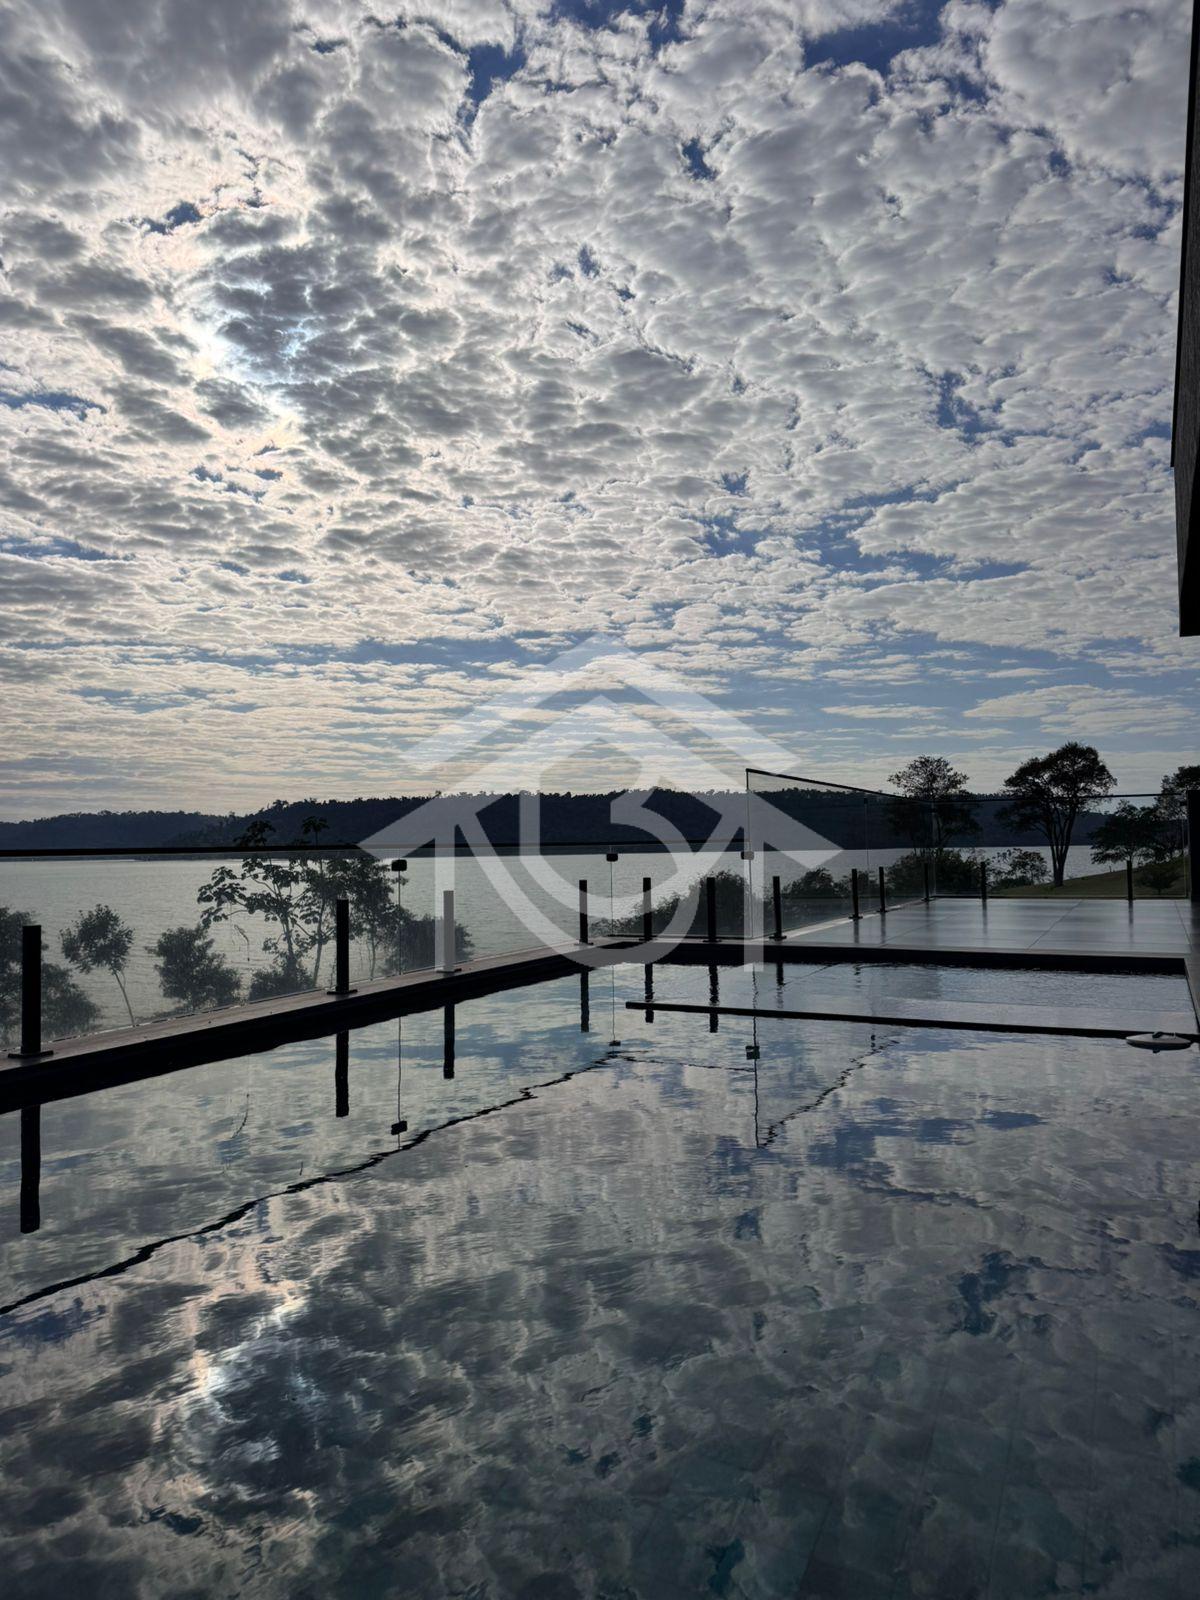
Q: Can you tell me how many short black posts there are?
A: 12